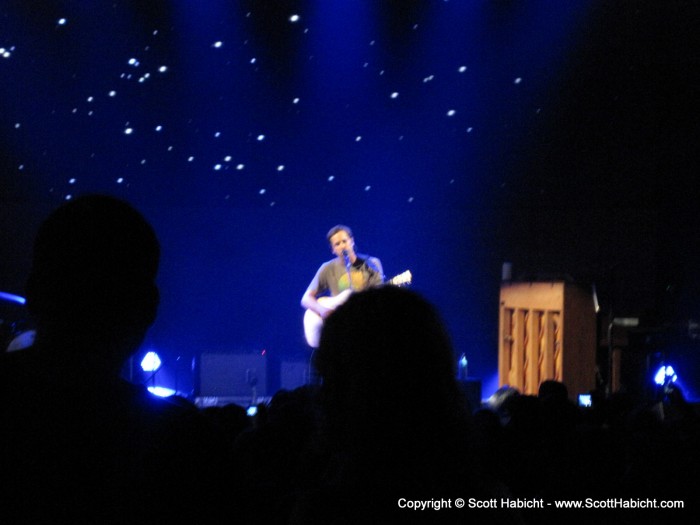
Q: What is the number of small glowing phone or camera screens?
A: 2